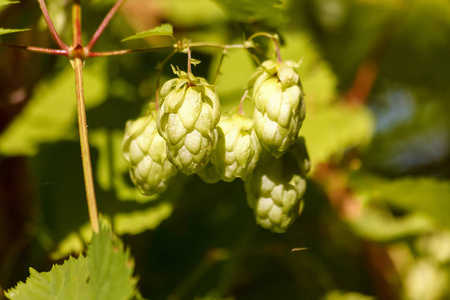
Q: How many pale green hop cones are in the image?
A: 5